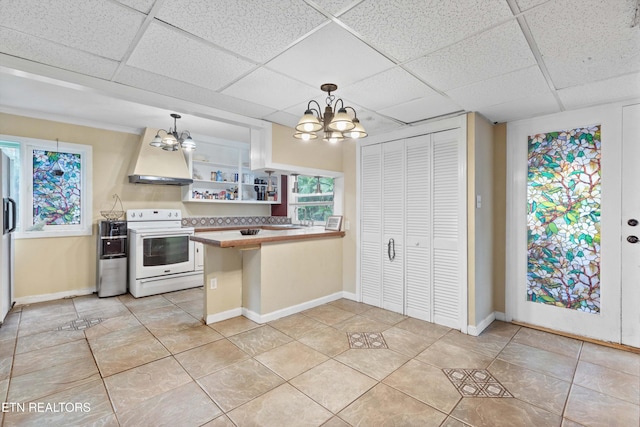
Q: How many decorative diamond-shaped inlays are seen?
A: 3